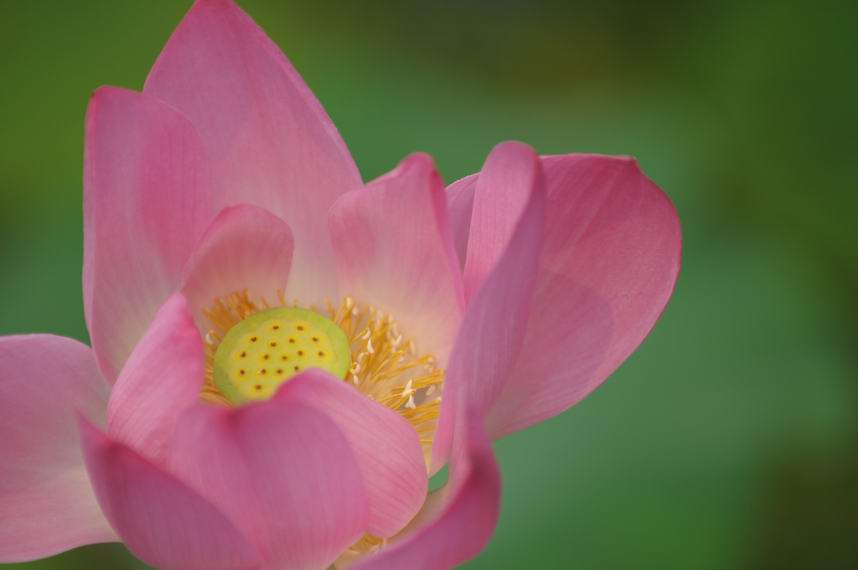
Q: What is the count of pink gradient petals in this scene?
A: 12